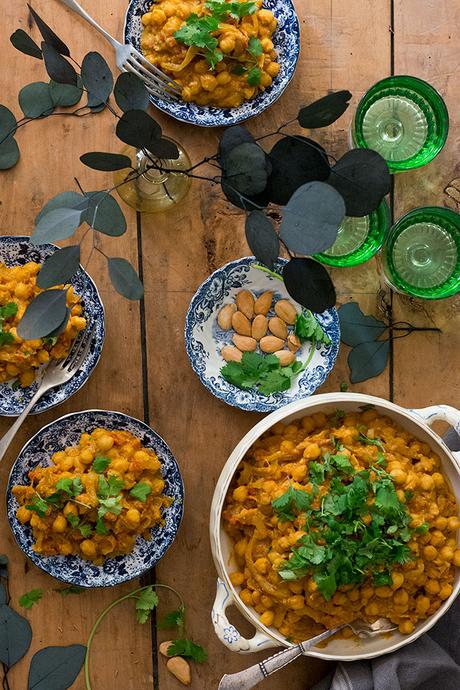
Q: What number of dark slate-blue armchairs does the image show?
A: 0